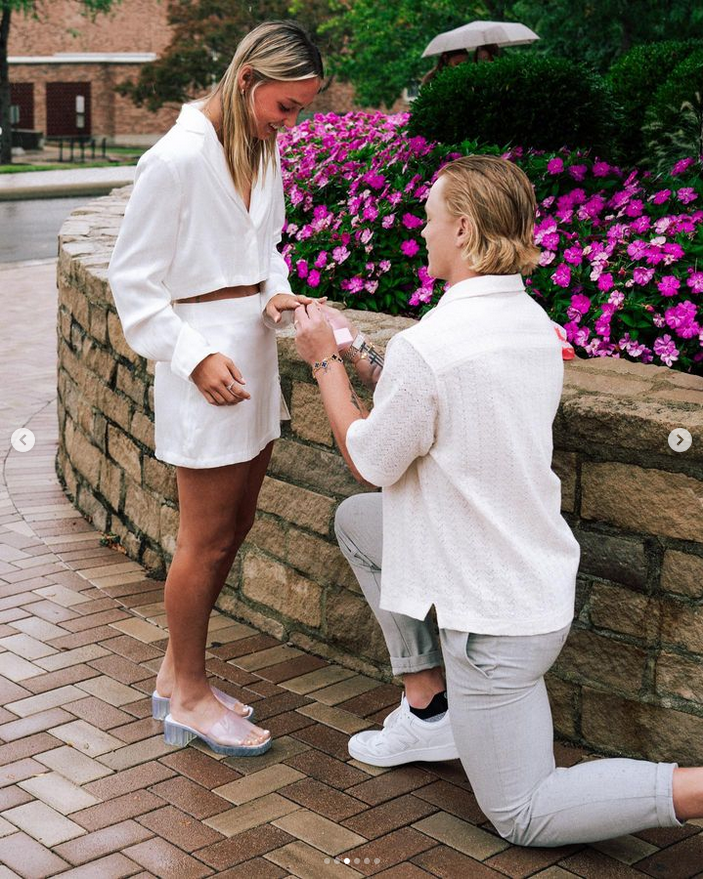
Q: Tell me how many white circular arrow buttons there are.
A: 2